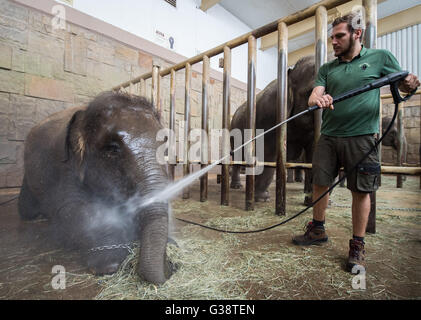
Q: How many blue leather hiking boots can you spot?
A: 0